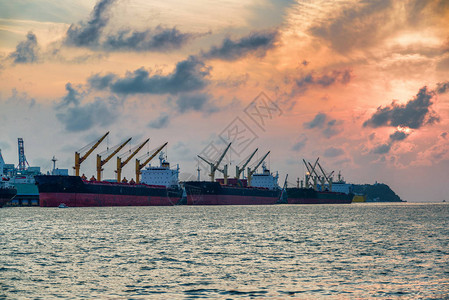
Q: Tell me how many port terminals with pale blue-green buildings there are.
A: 1